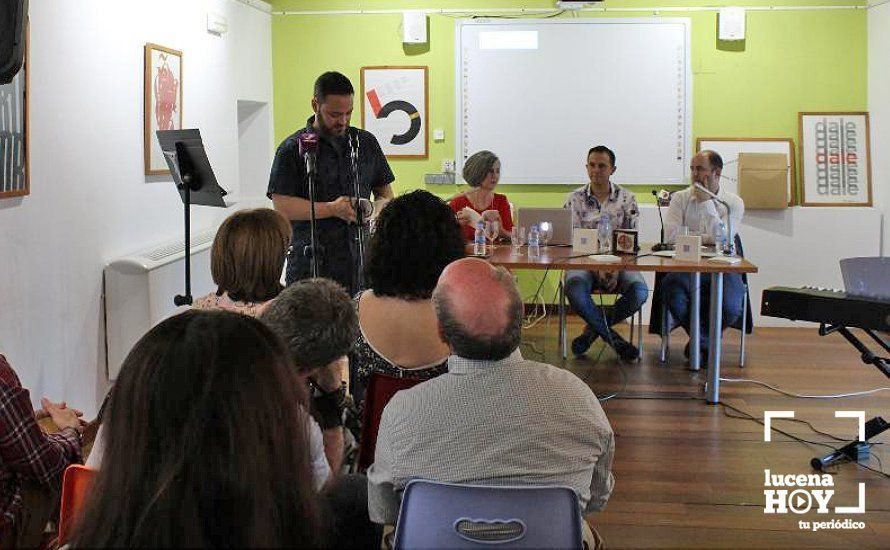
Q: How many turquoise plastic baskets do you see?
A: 0